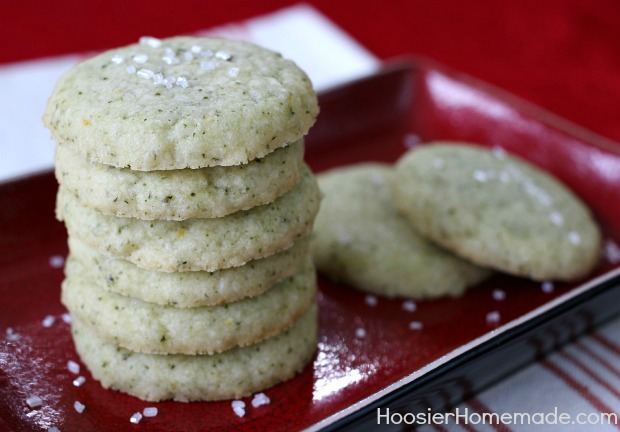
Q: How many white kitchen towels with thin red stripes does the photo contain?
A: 1